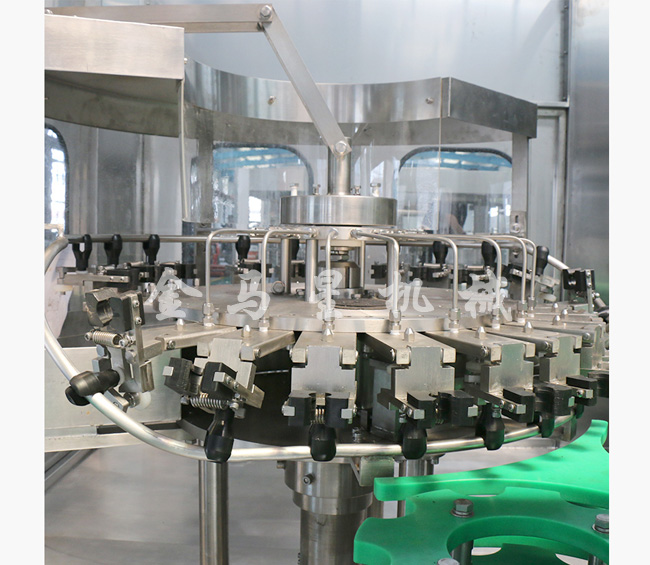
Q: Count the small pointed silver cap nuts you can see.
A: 9